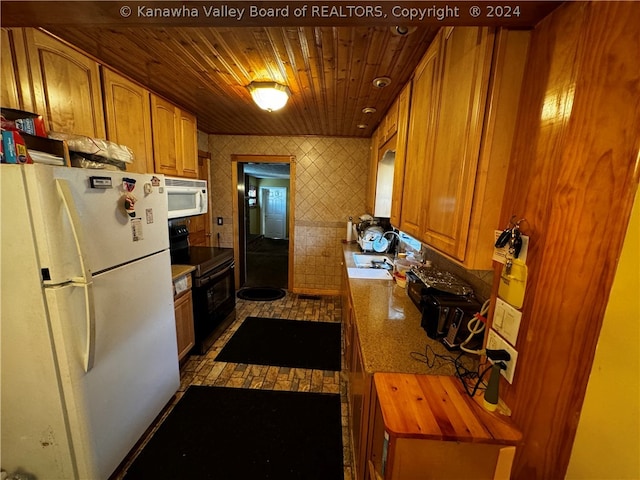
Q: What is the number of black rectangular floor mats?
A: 2